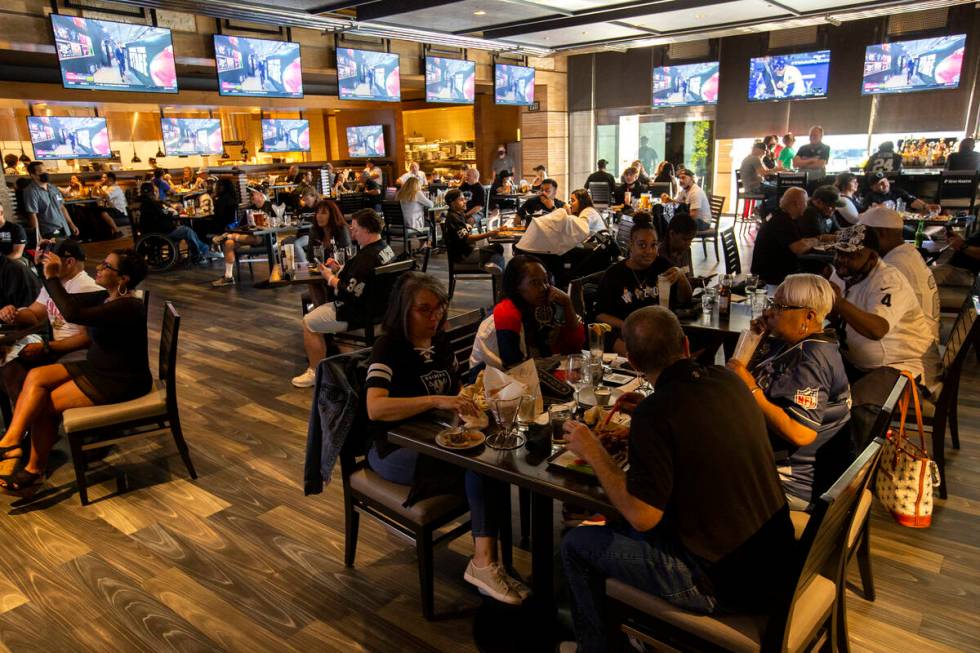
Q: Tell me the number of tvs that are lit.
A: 12